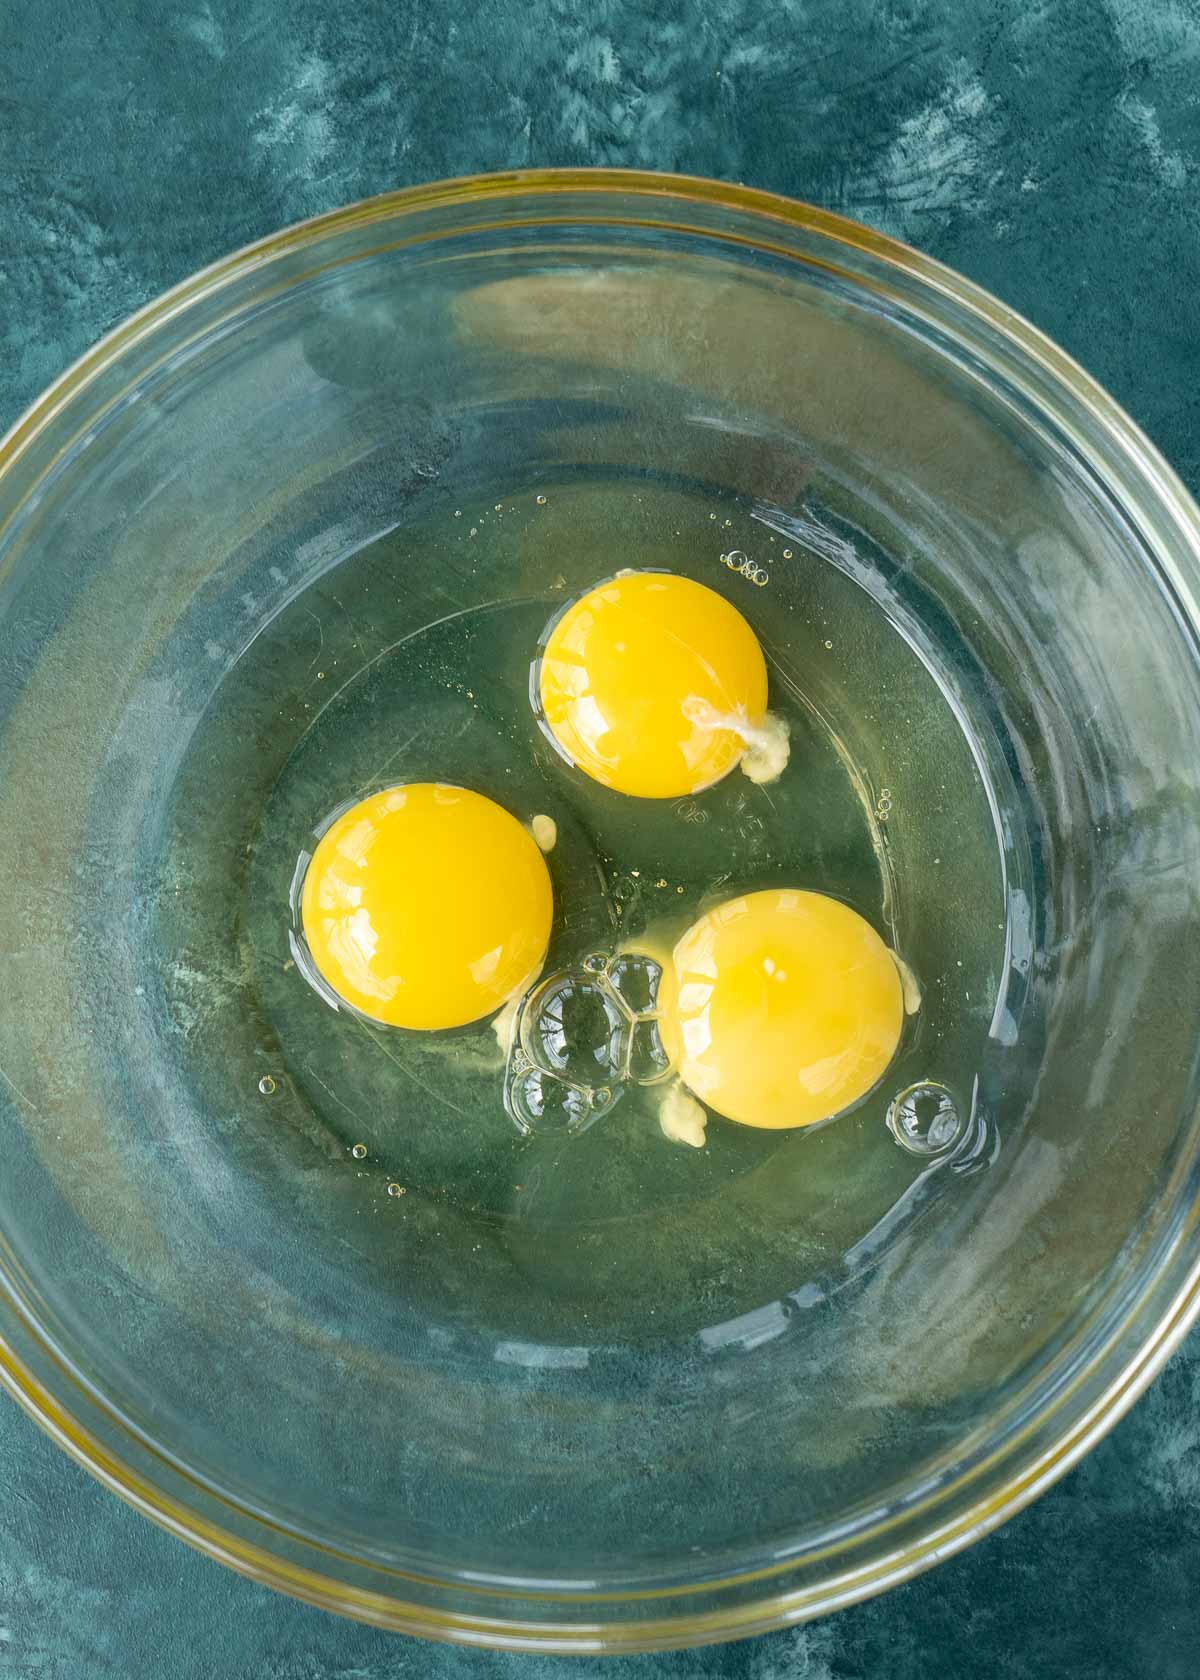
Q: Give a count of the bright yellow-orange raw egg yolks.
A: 3